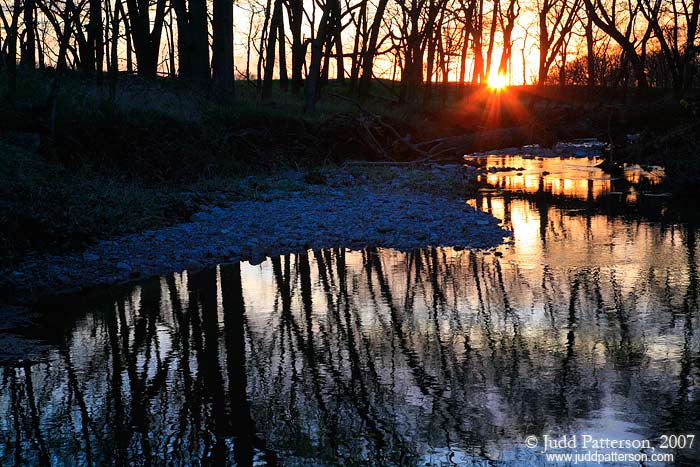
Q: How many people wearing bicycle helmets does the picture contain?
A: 0